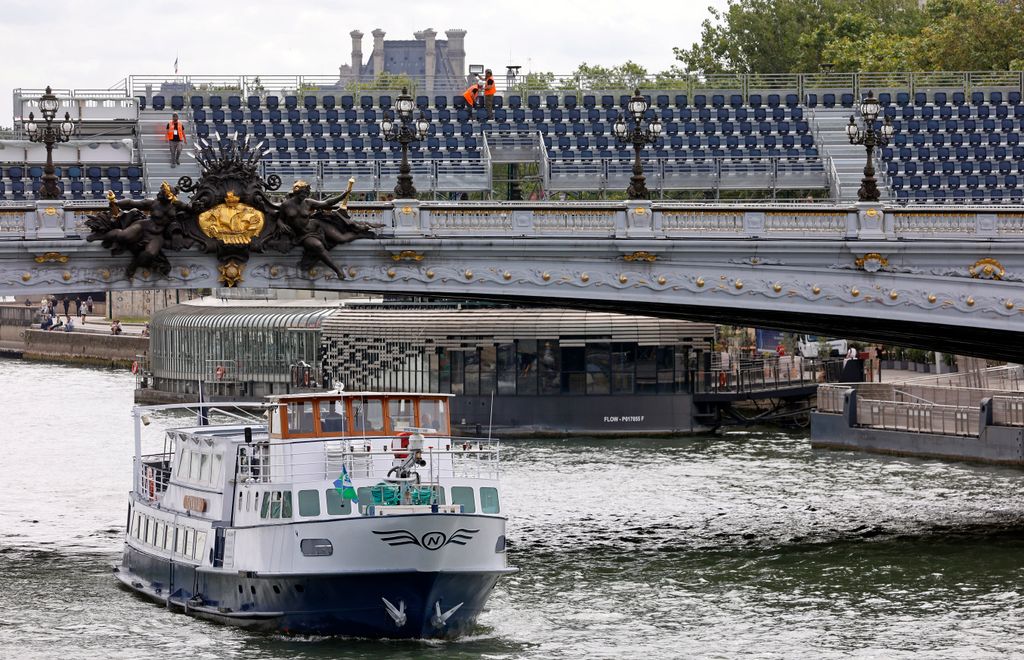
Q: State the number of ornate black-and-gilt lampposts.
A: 4